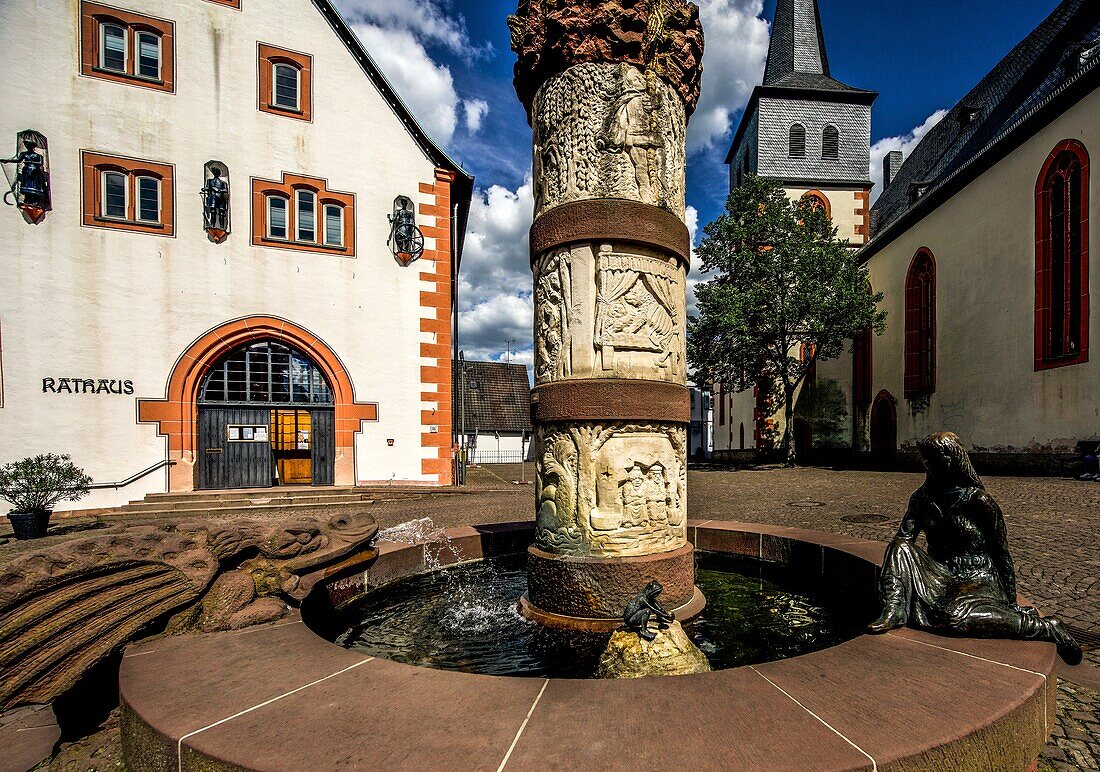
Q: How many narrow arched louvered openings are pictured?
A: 2